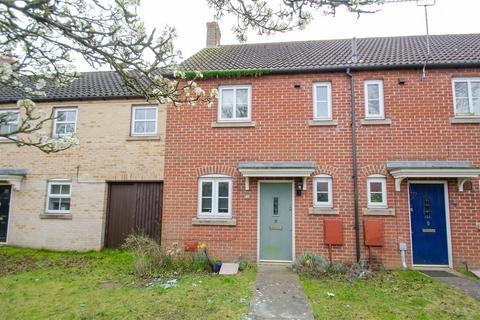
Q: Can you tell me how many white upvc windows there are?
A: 11